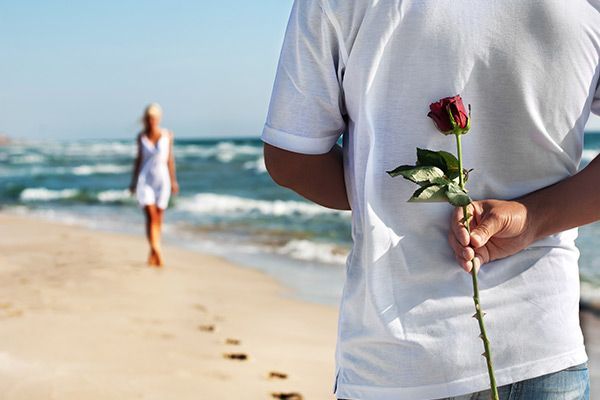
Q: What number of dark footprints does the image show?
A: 5